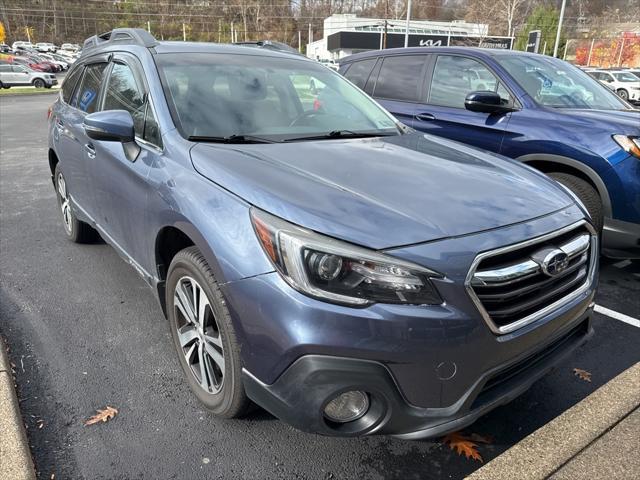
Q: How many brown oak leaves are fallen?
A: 3